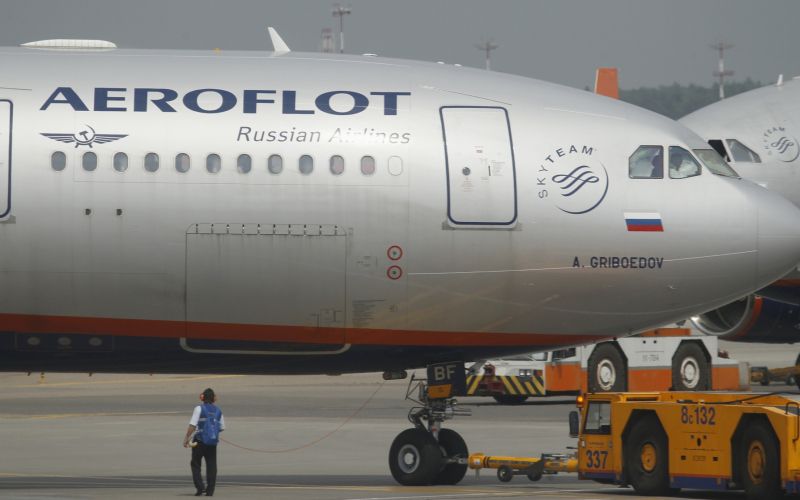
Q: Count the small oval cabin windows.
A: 11